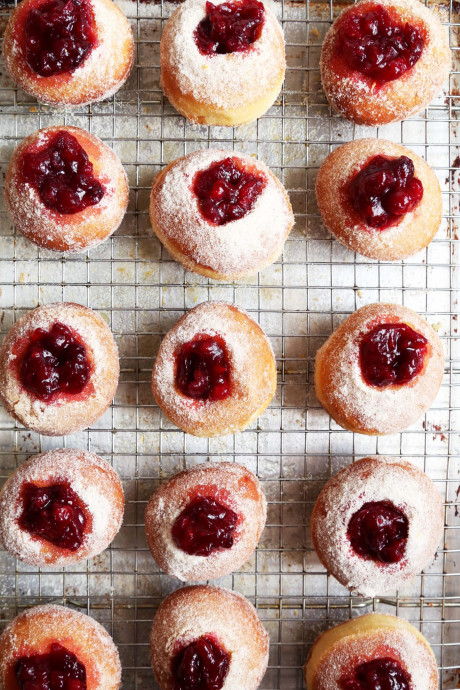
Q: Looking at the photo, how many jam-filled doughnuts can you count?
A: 15